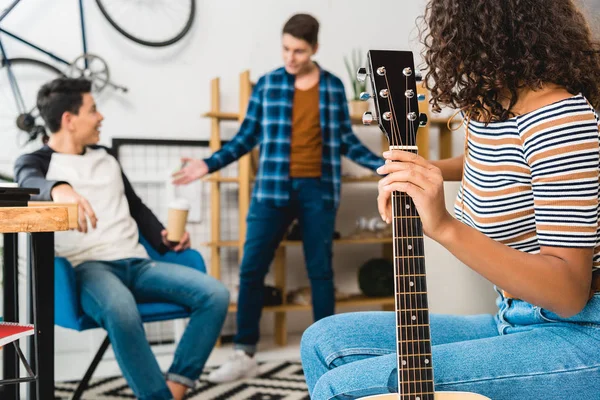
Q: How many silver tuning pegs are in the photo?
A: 6